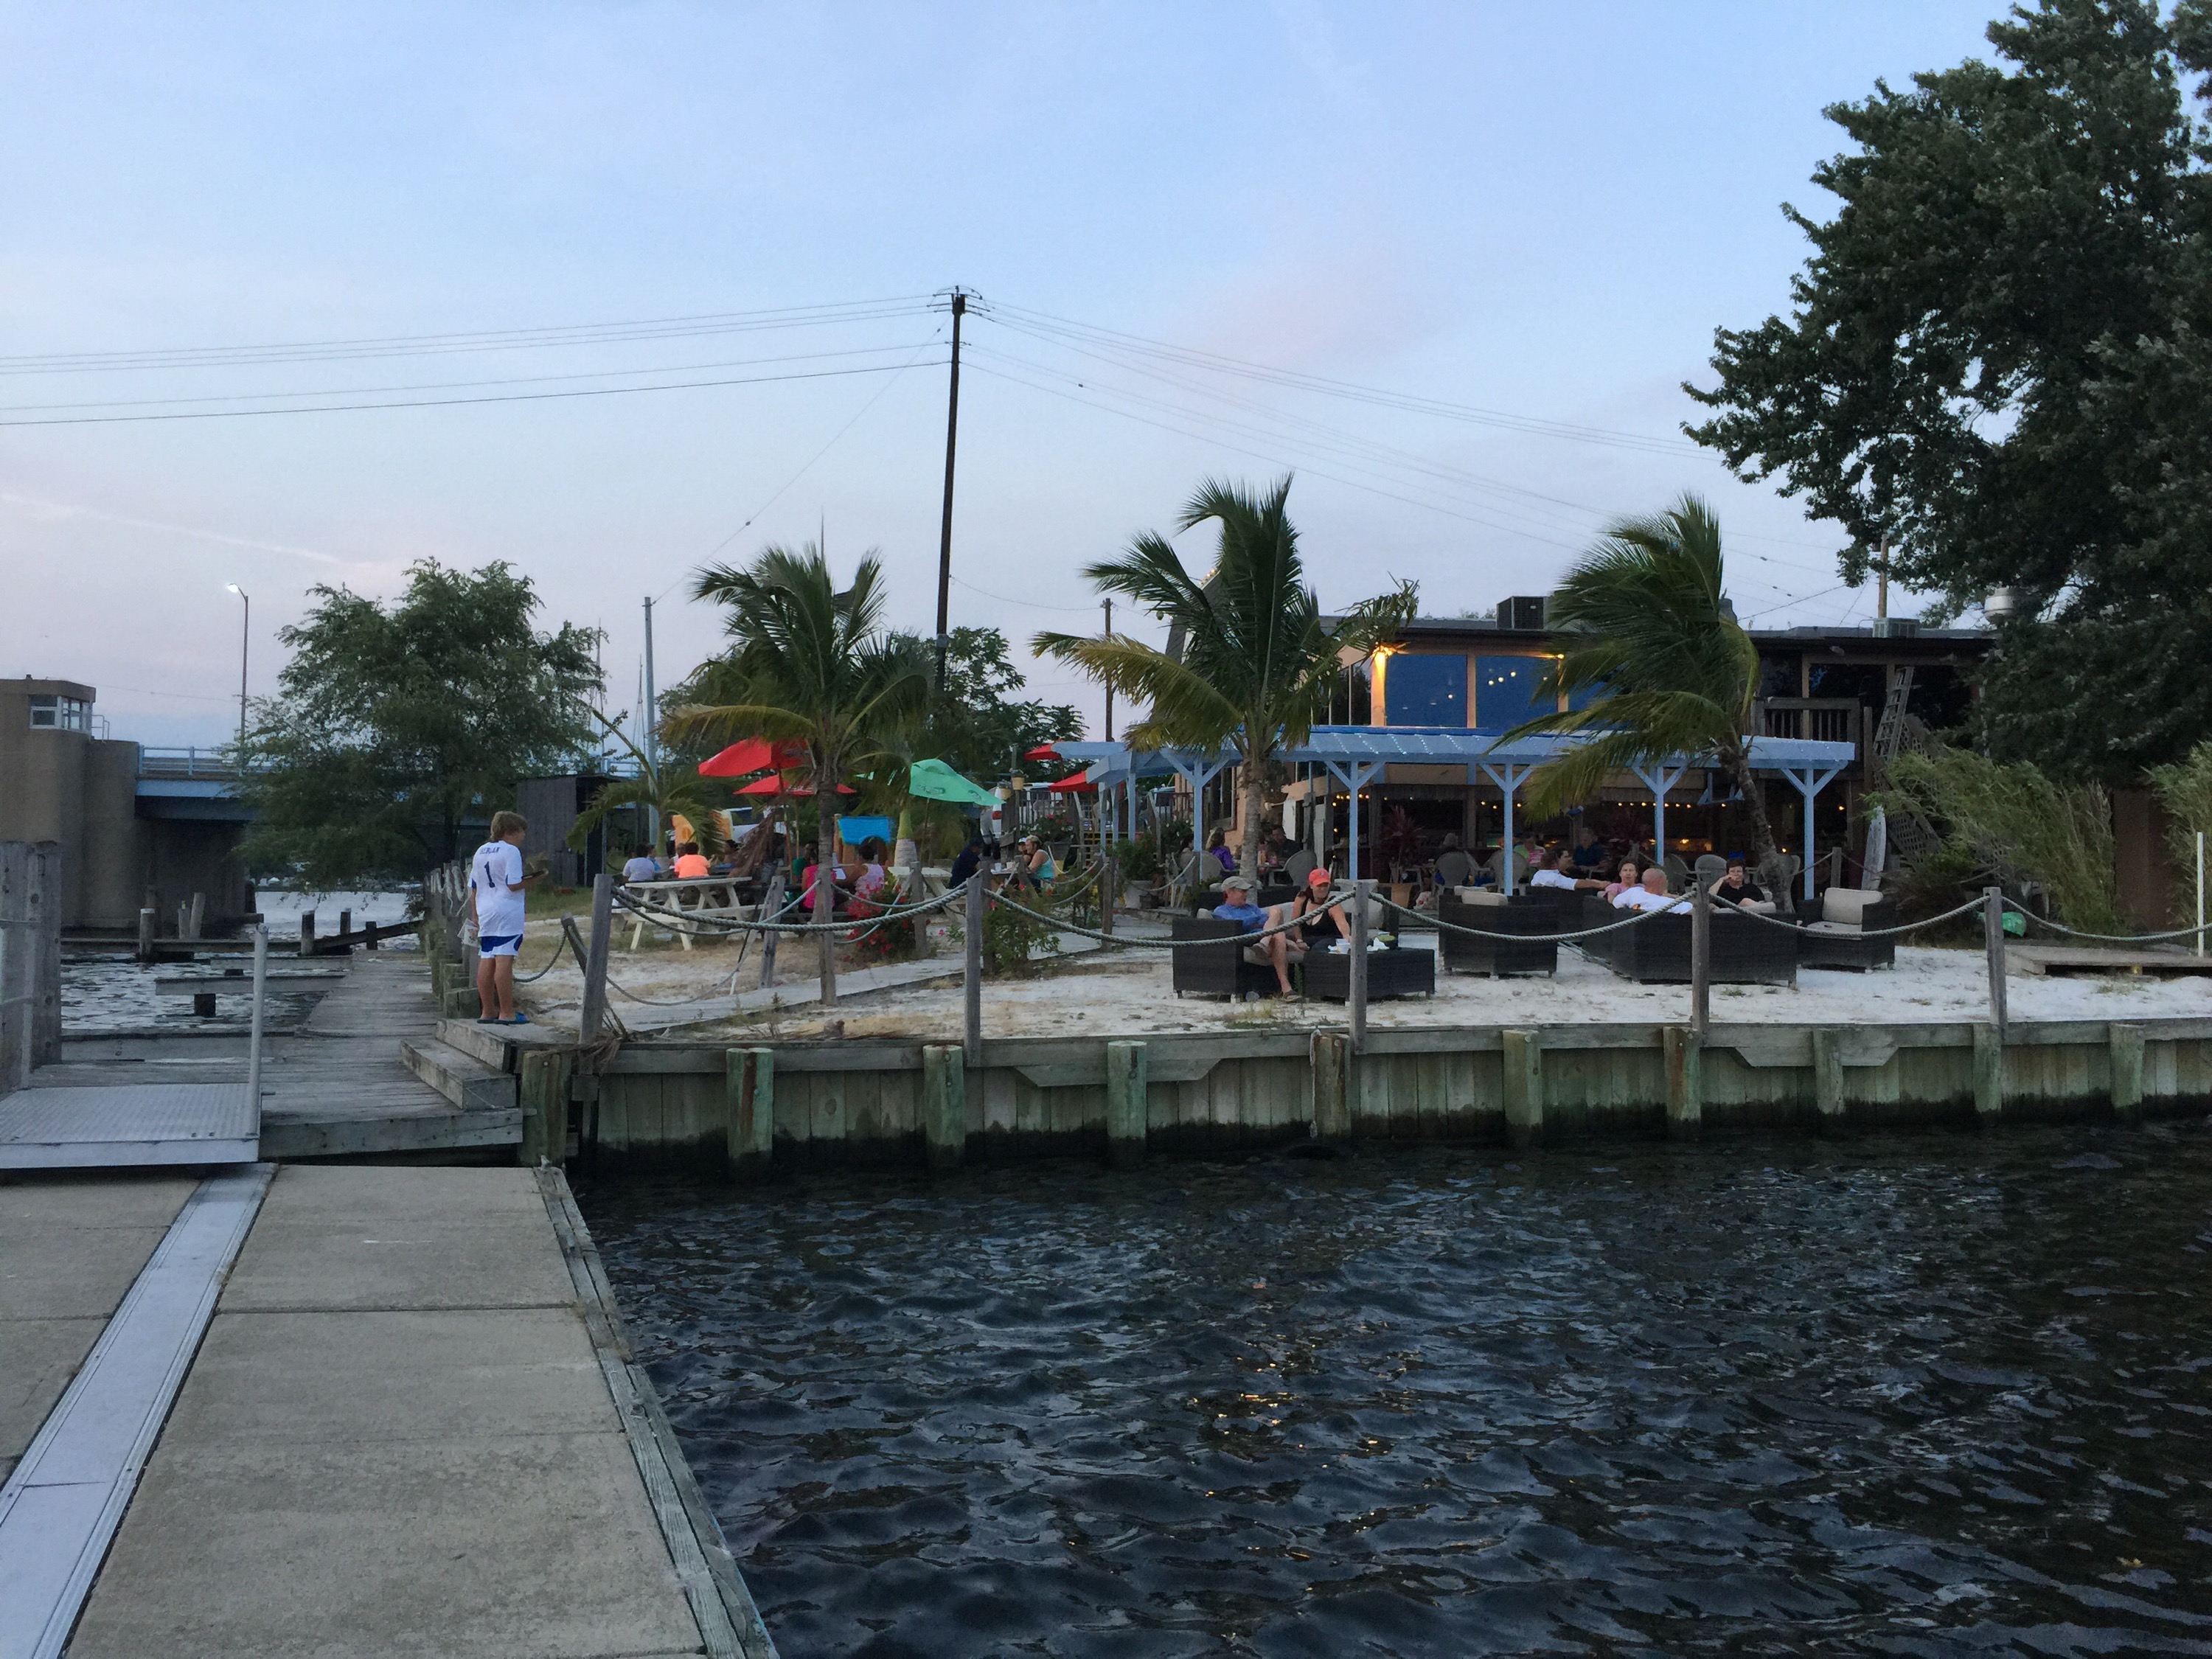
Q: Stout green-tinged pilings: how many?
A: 10